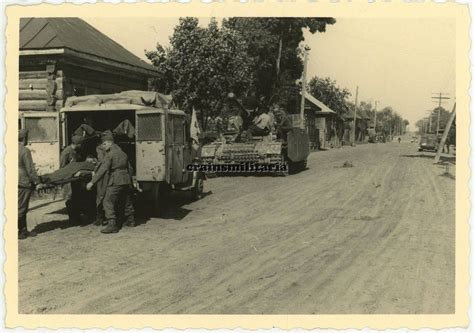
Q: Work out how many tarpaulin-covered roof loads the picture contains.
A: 1